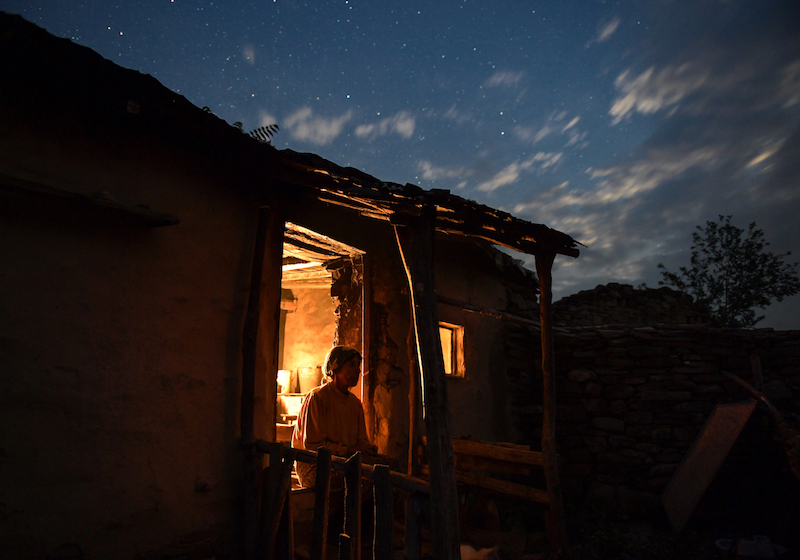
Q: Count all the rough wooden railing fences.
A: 1